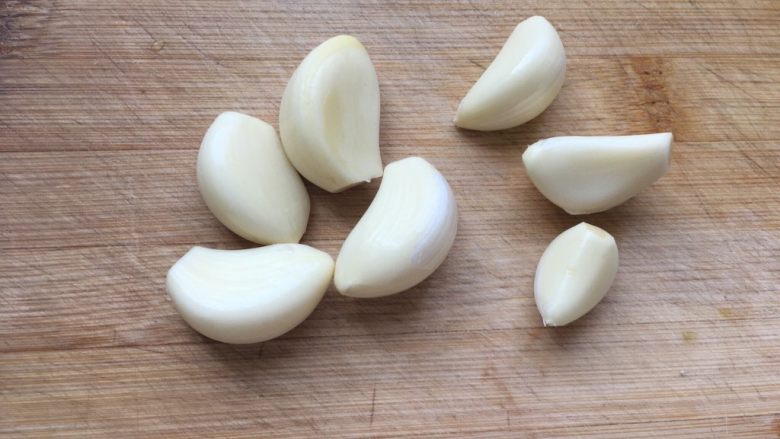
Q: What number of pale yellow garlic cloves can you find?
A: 7